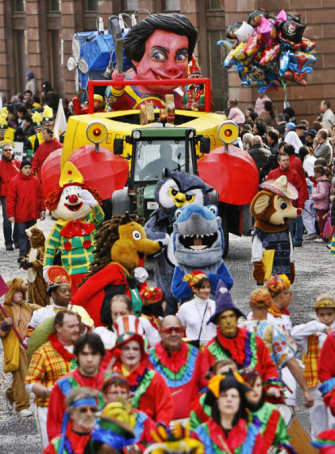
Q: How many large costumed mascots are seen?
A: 5